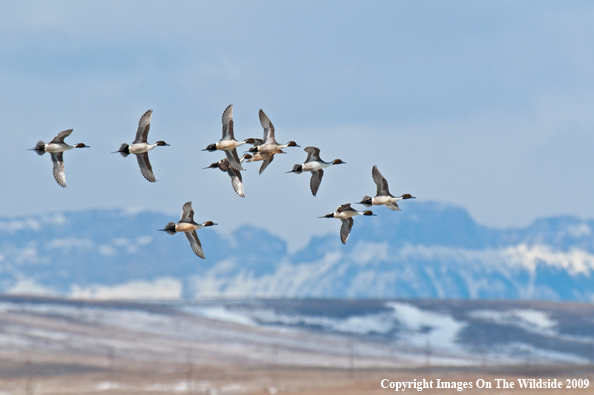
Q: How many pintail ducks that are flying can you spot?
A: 10